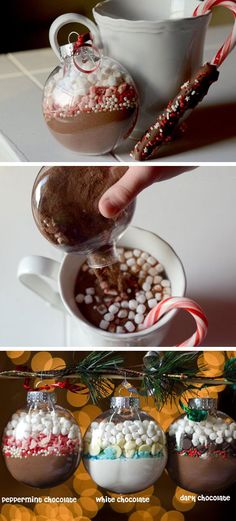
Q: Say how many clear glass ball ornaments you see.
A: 5